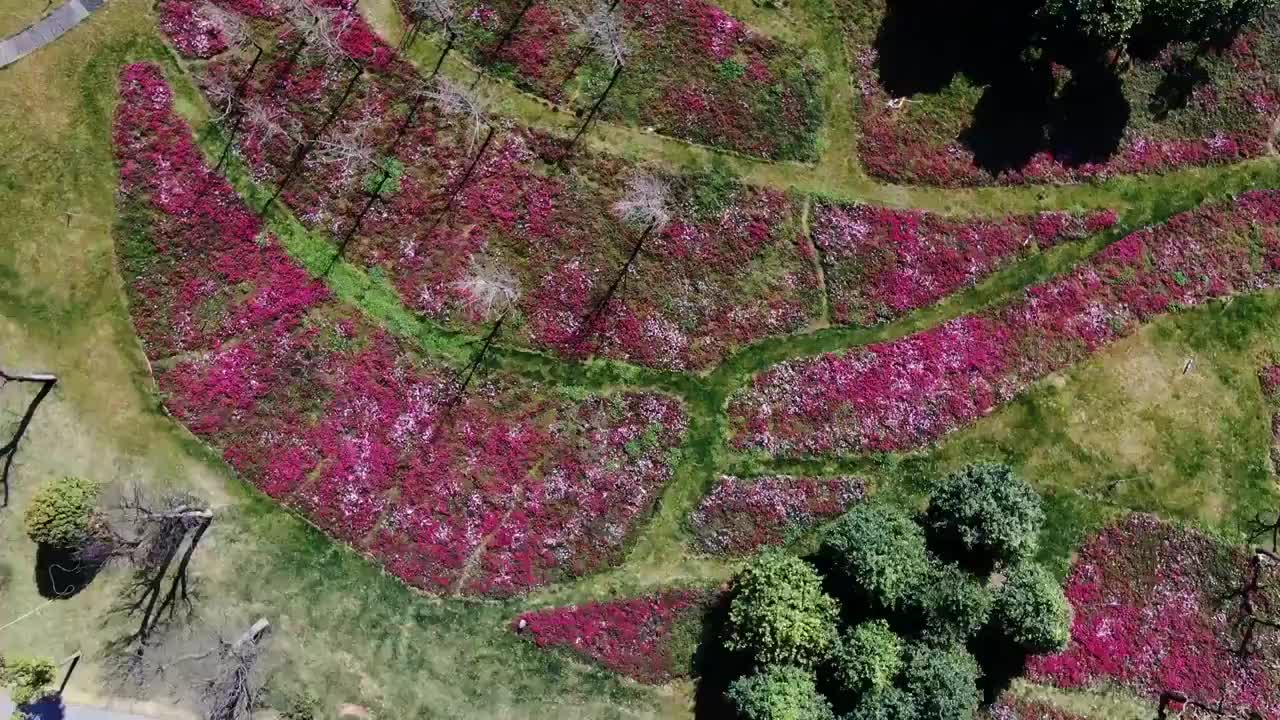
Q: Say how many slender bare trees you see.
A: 11